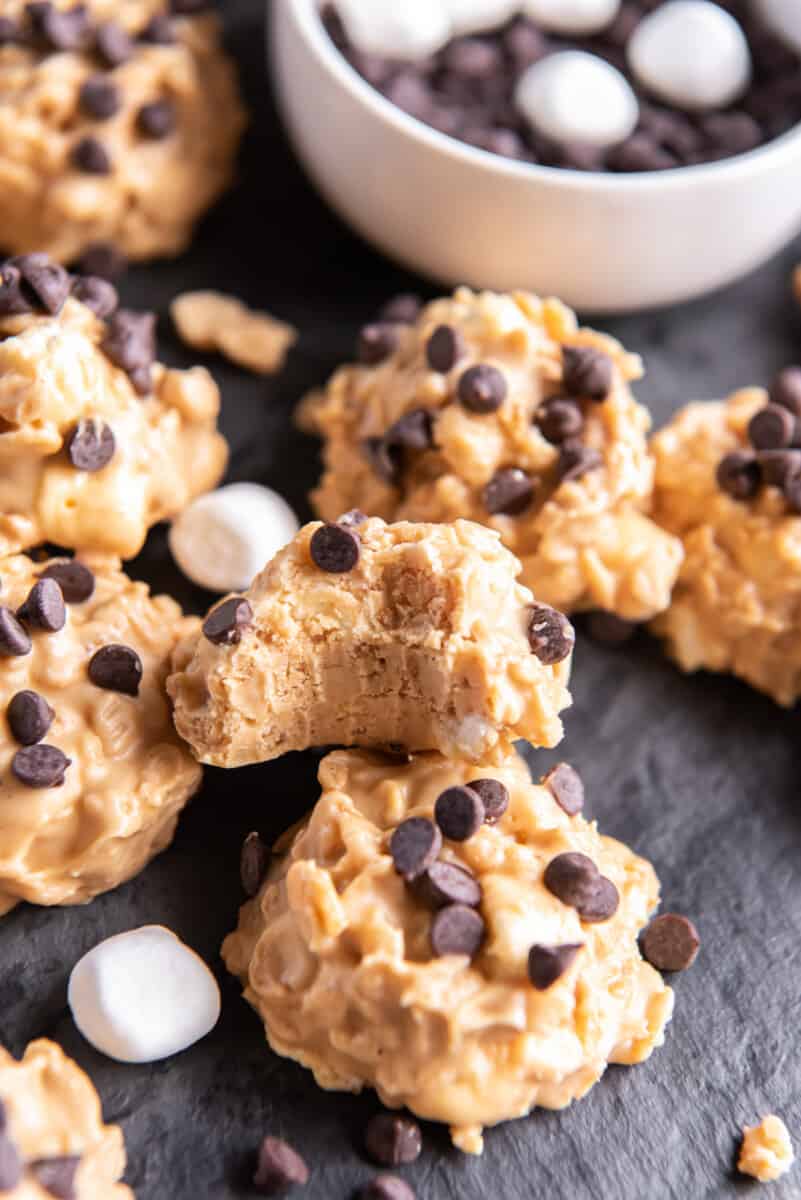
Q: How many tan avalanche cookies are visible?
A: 8